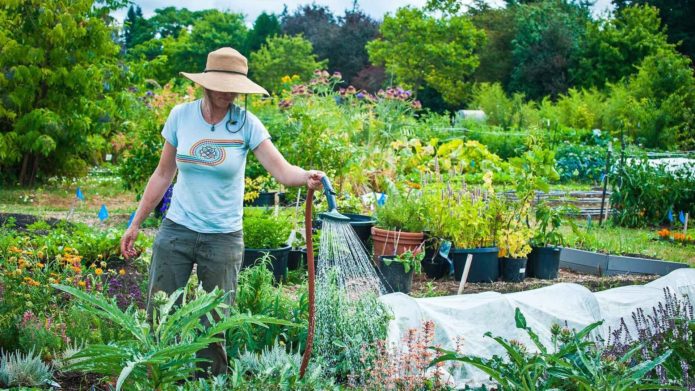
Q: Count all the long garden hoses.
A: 1